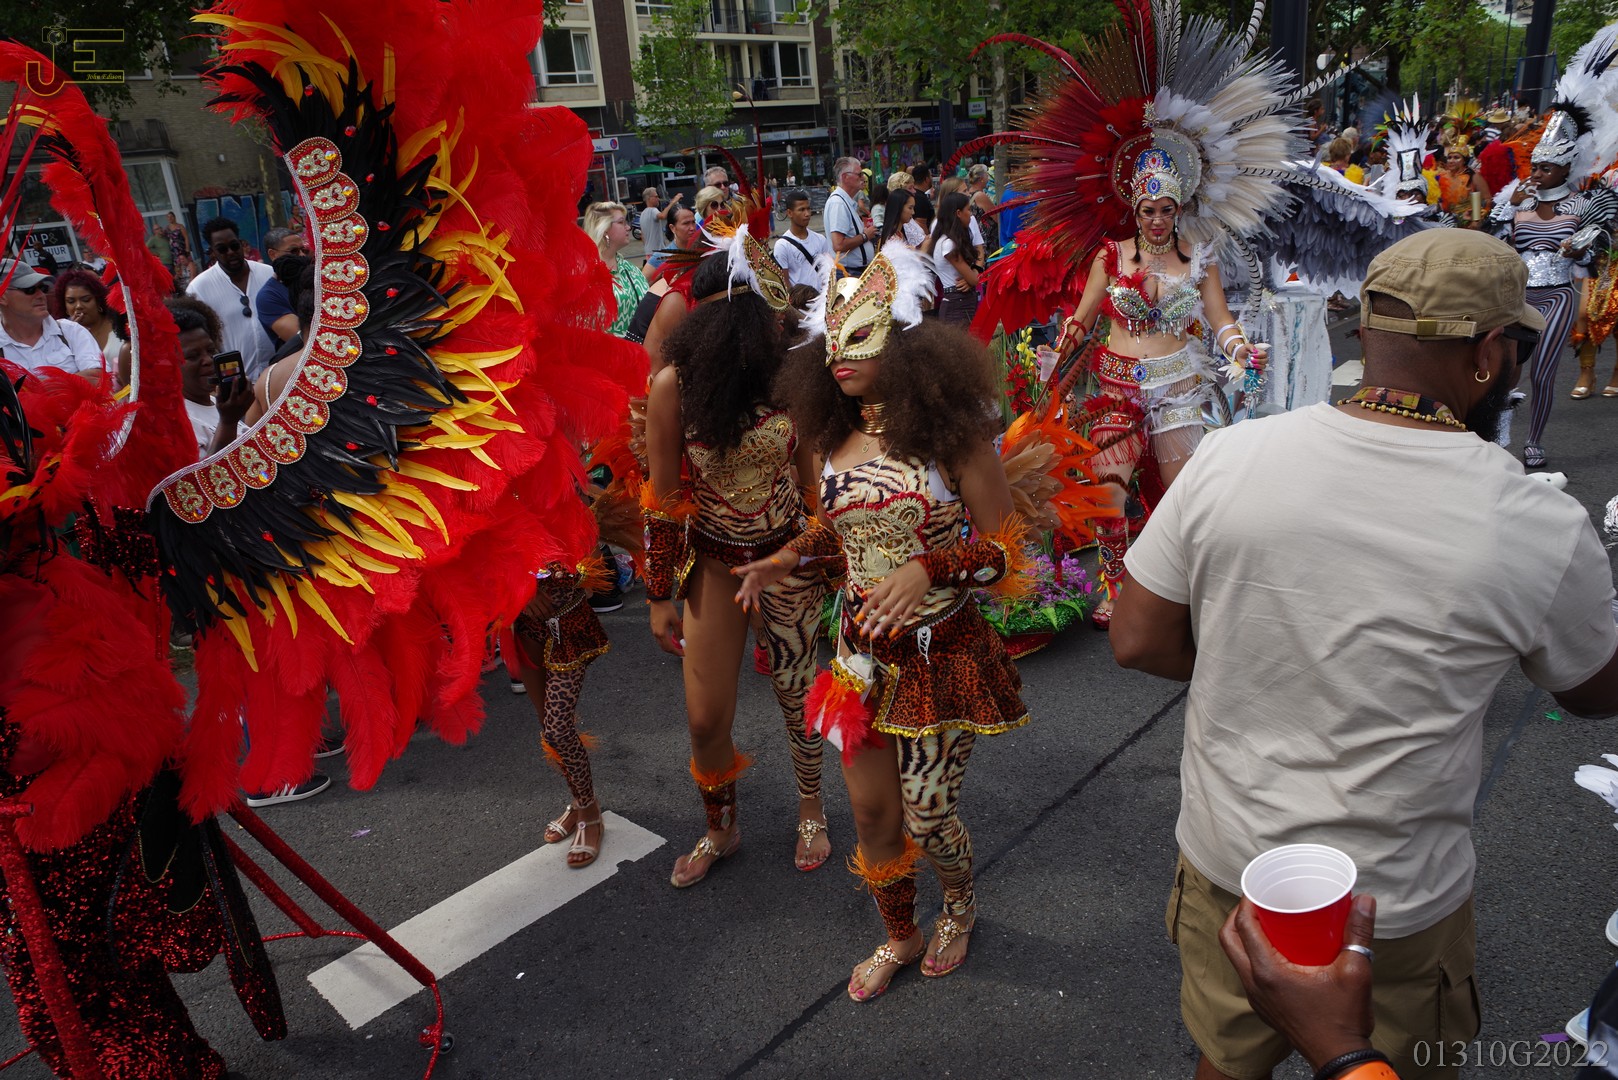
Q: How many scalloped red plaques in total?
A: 12